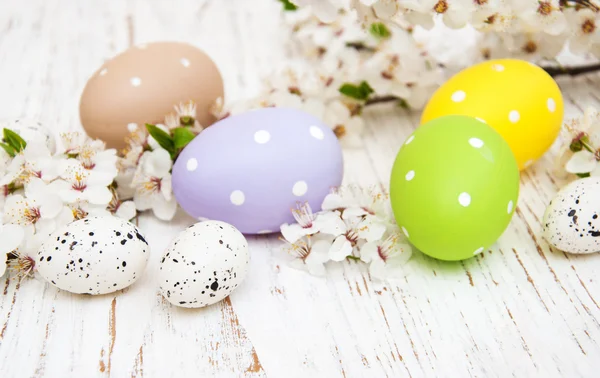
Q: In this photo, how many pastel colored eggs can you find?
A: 4